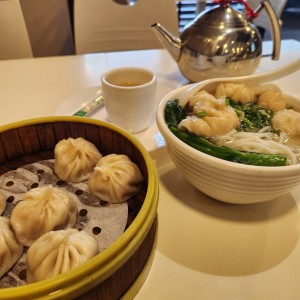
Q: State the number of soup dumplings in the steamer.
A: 6